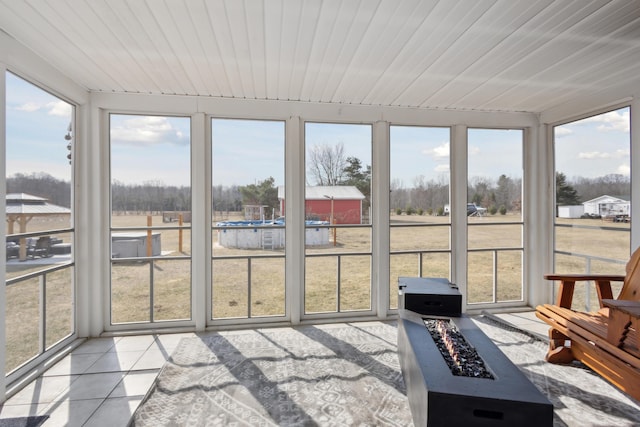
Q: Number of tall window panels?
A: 7